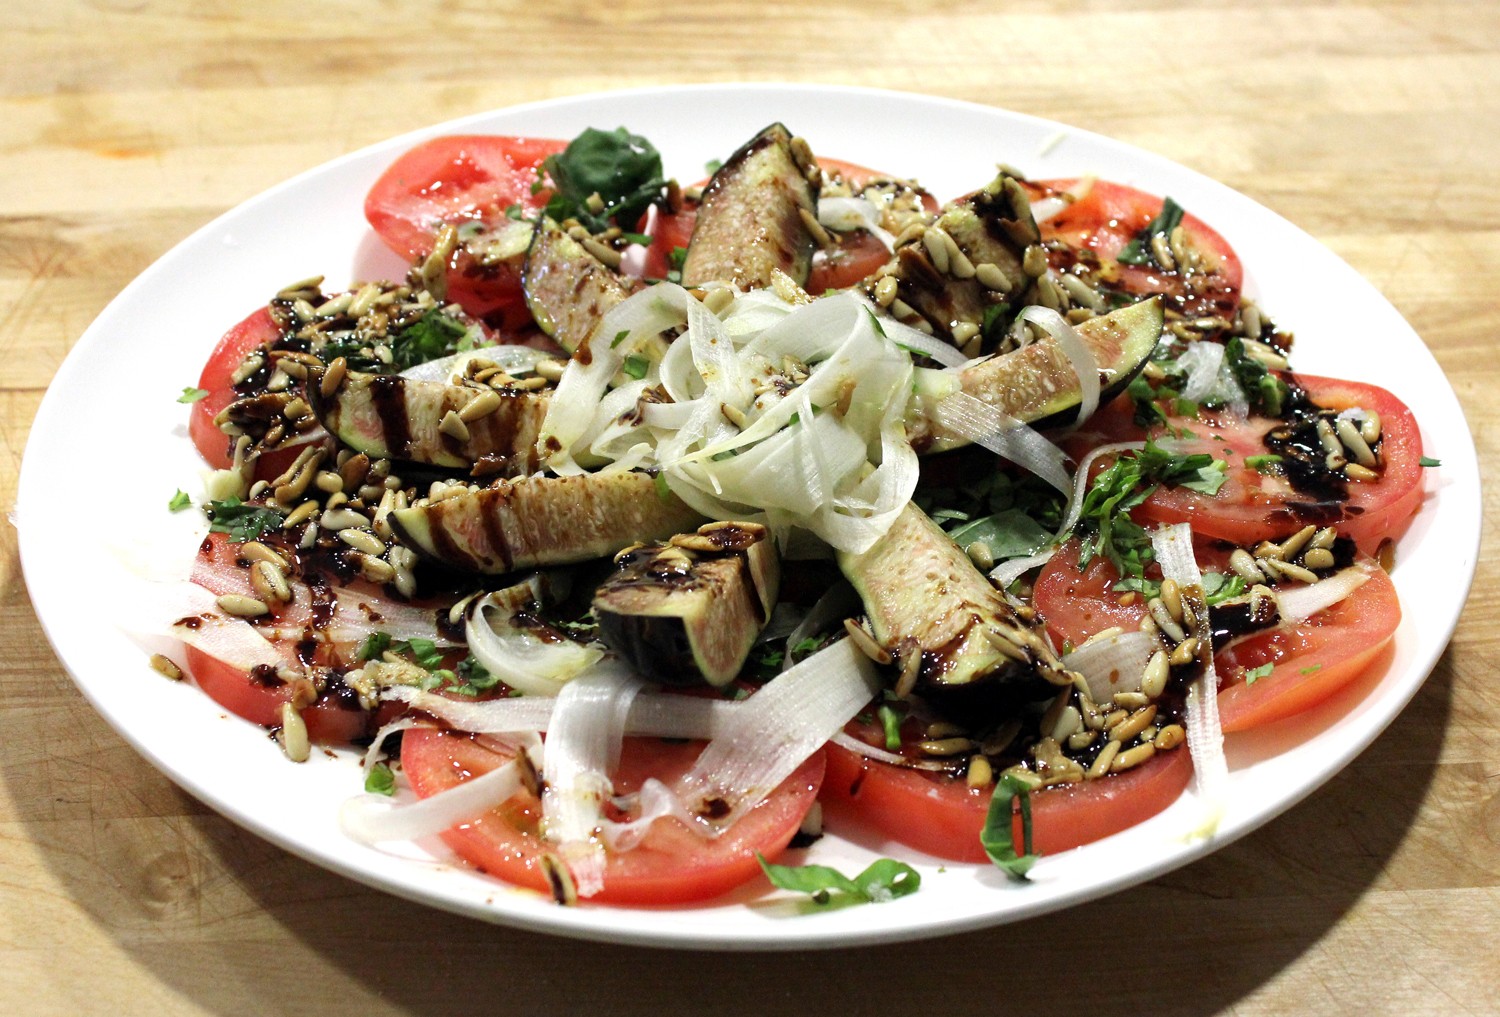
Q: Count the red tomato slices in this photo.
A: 9